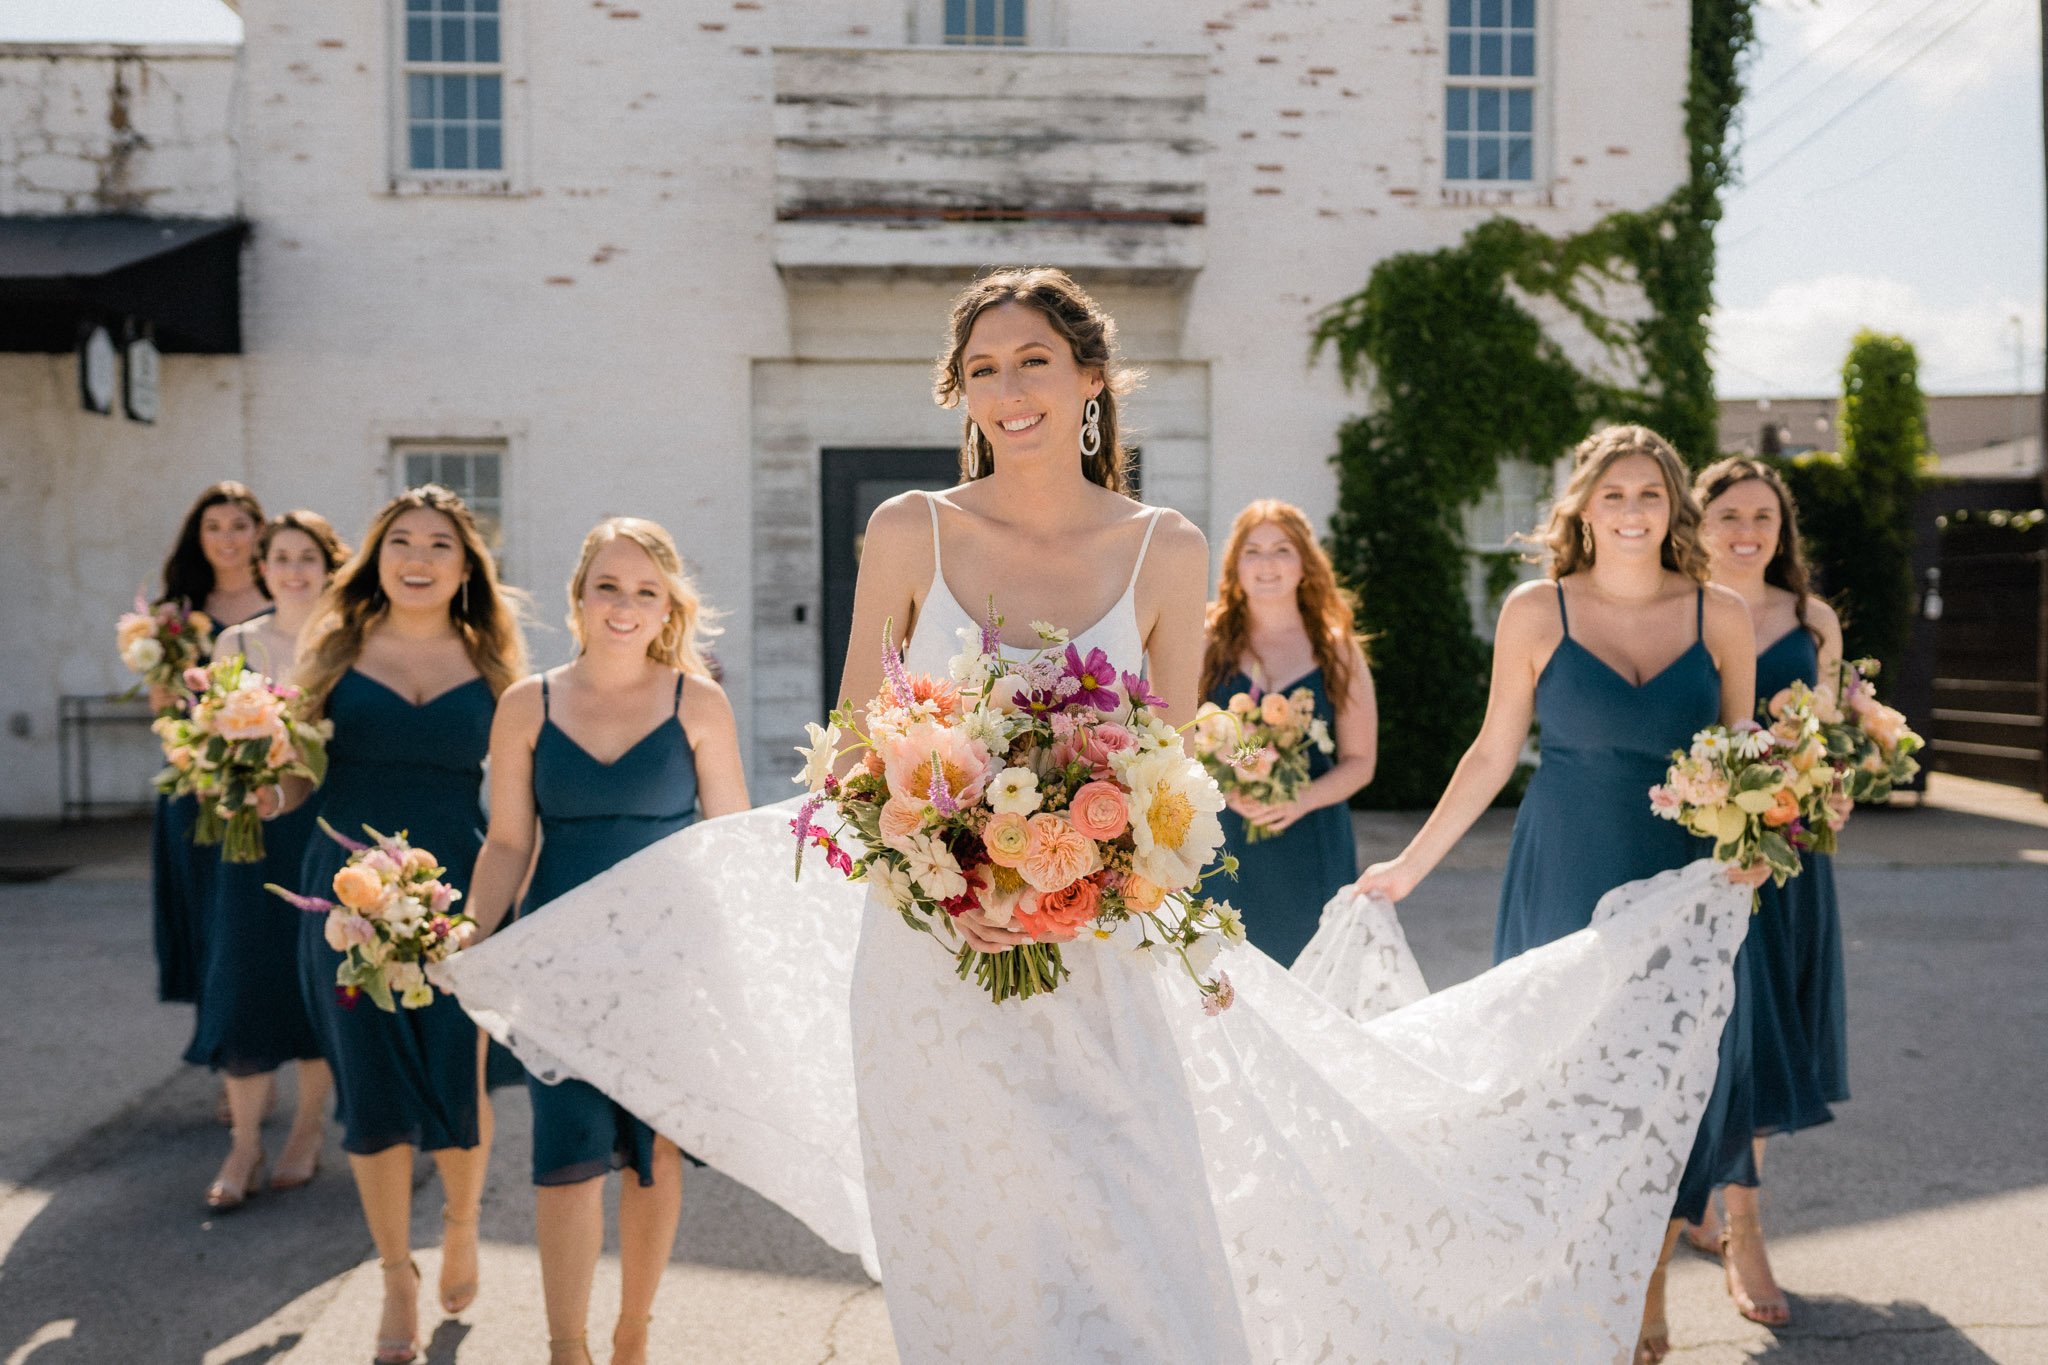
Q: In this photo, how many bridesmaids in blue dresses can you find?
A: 7